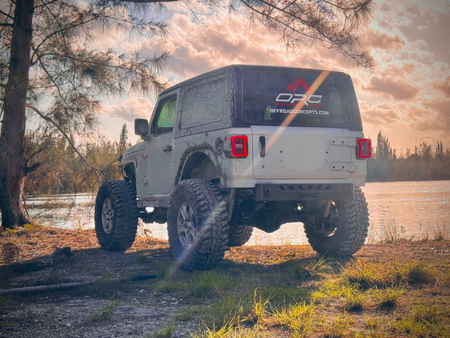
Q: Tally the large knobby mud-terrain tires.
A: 4